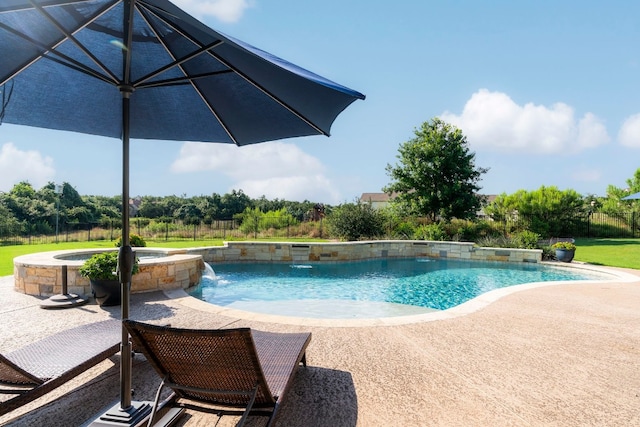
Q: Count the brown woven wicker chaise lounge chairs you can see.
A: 2